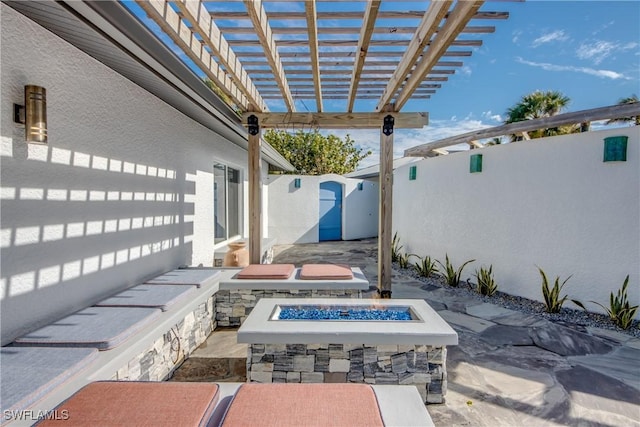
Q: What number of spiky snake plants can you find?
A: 7